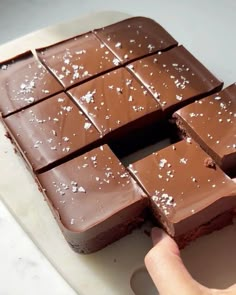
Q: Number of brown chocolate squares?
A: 9